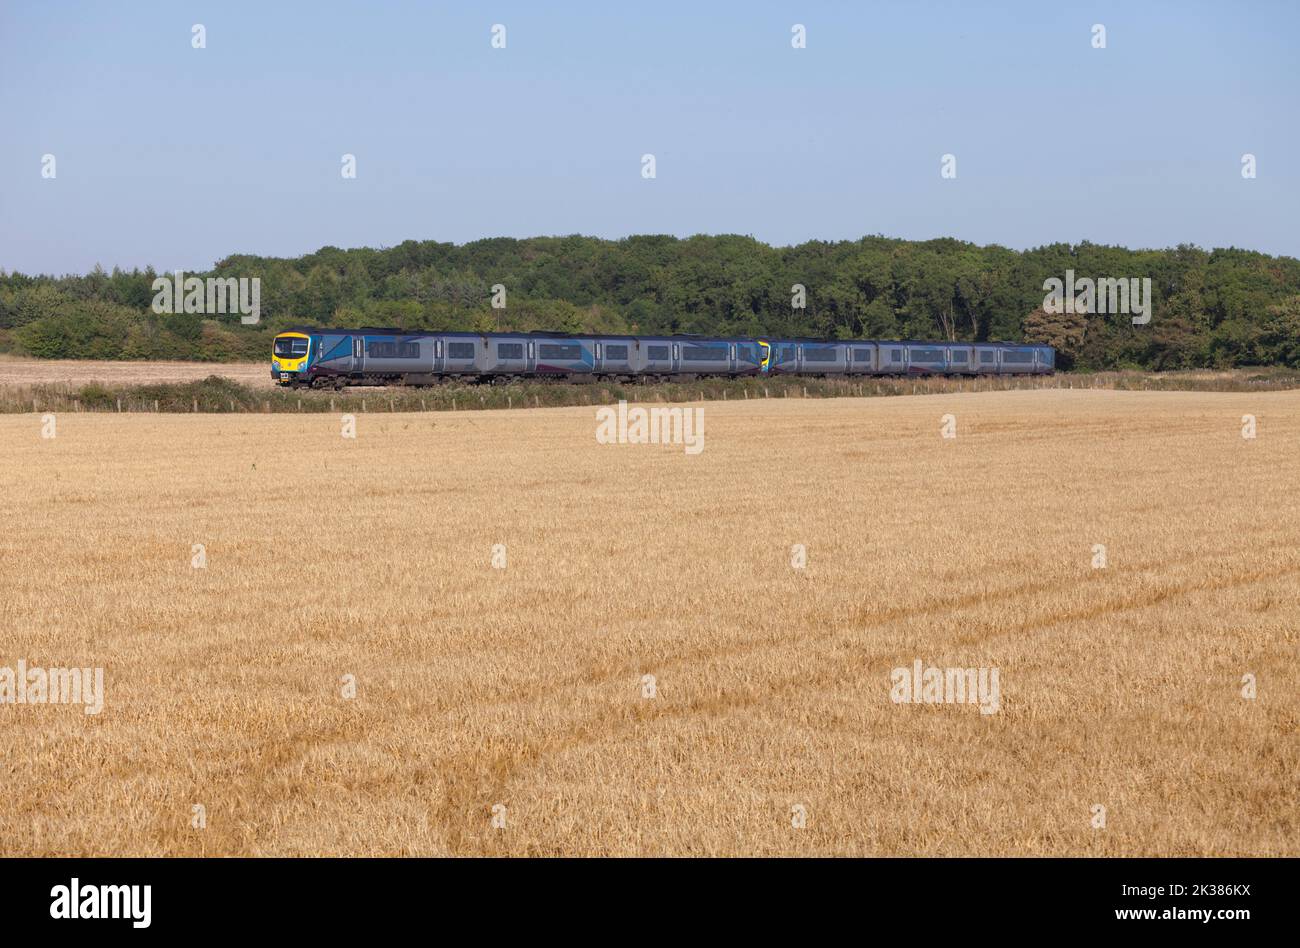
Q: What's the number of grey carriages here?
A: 6